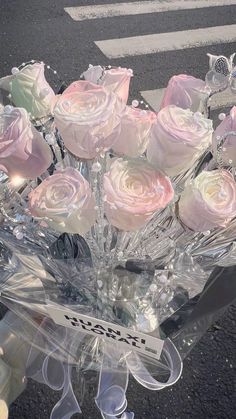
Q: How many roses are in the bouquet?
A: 11